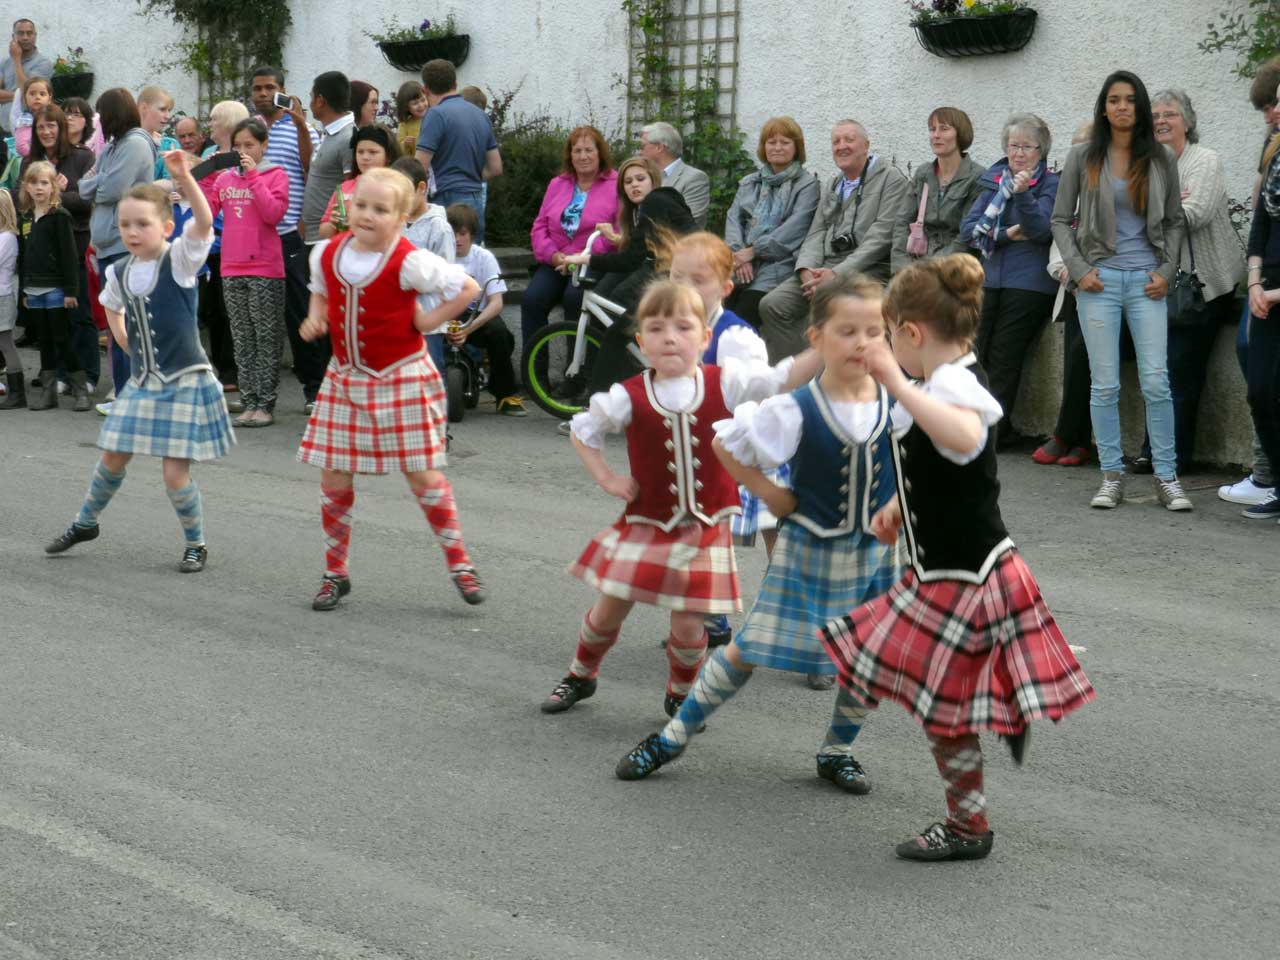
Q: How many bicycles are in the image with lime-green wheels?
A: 1